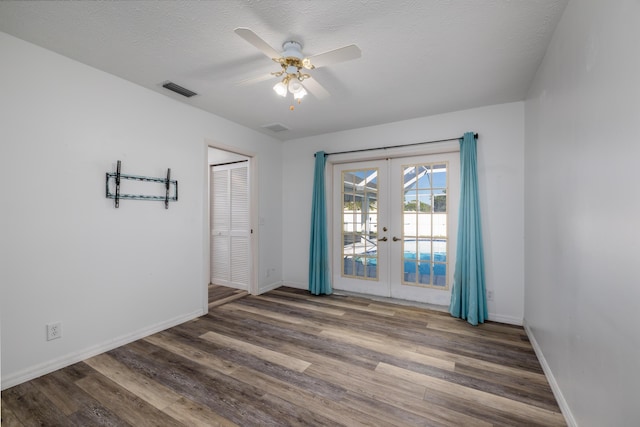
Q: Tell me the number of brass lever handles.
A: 2